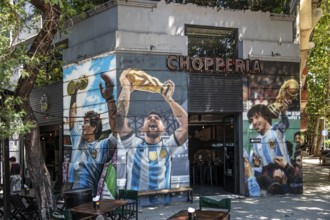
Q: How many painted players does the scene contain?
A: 3